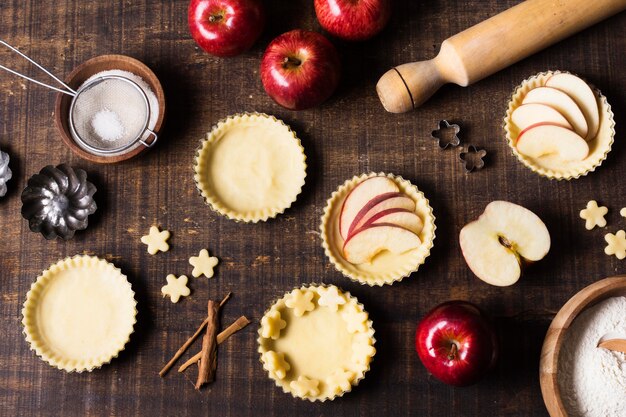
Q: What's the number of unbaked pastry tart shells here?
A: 5